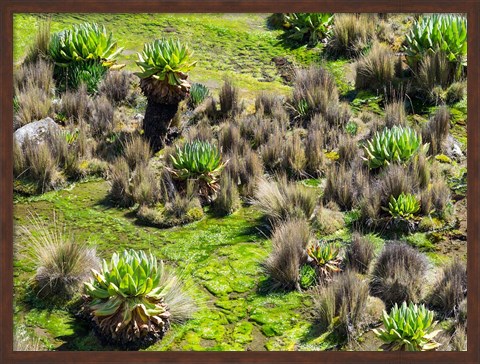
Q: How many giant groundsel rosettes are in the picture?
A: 10